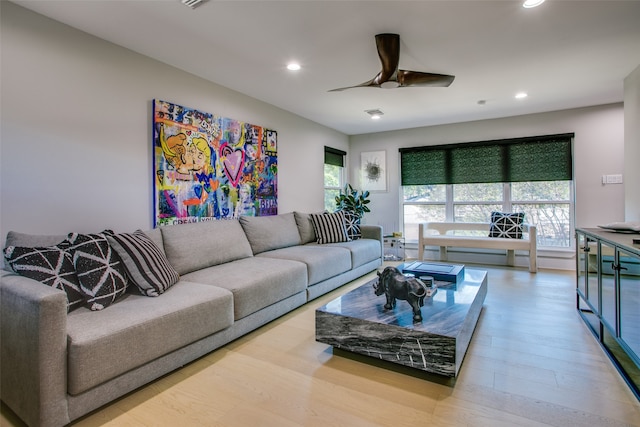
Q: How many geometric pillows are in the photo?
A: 4